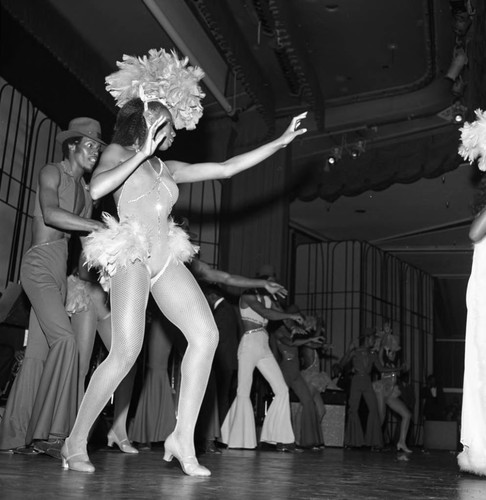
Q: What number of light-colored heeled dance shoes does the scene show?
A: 4